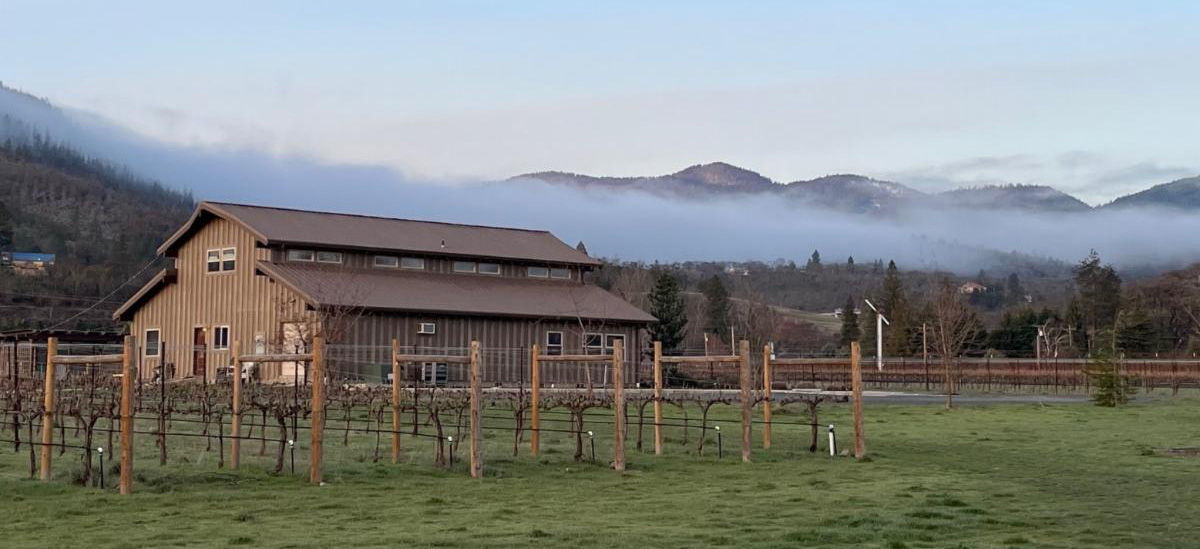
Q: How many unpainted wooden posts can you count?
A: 12